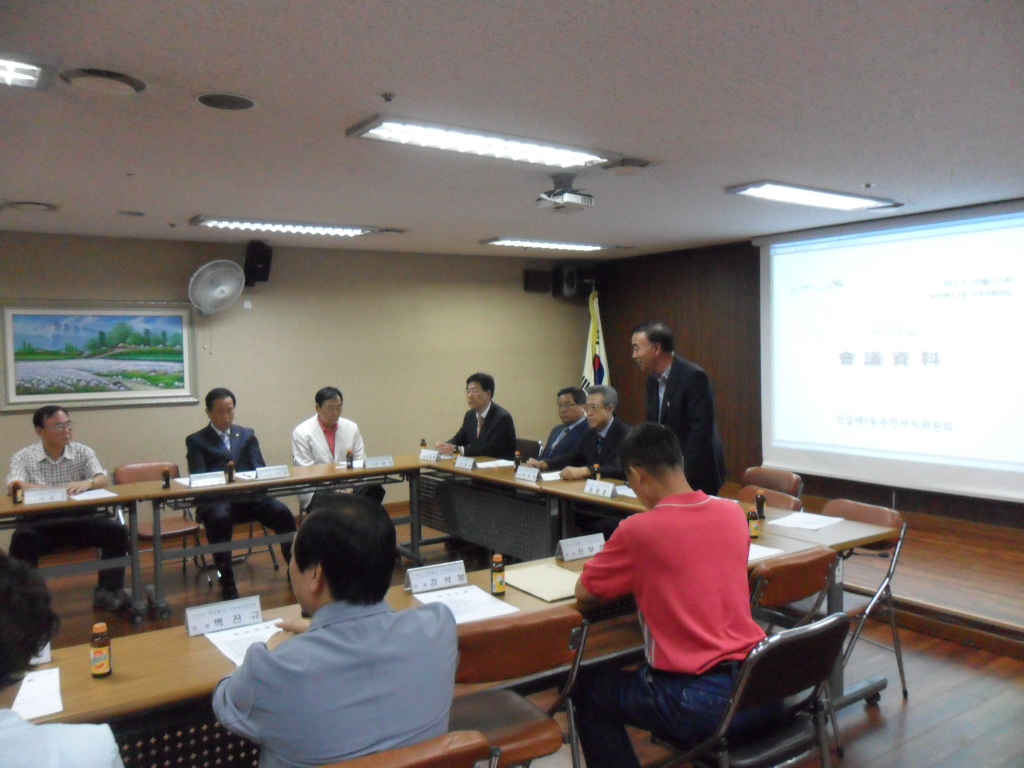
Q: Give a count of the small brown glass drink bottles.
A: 12